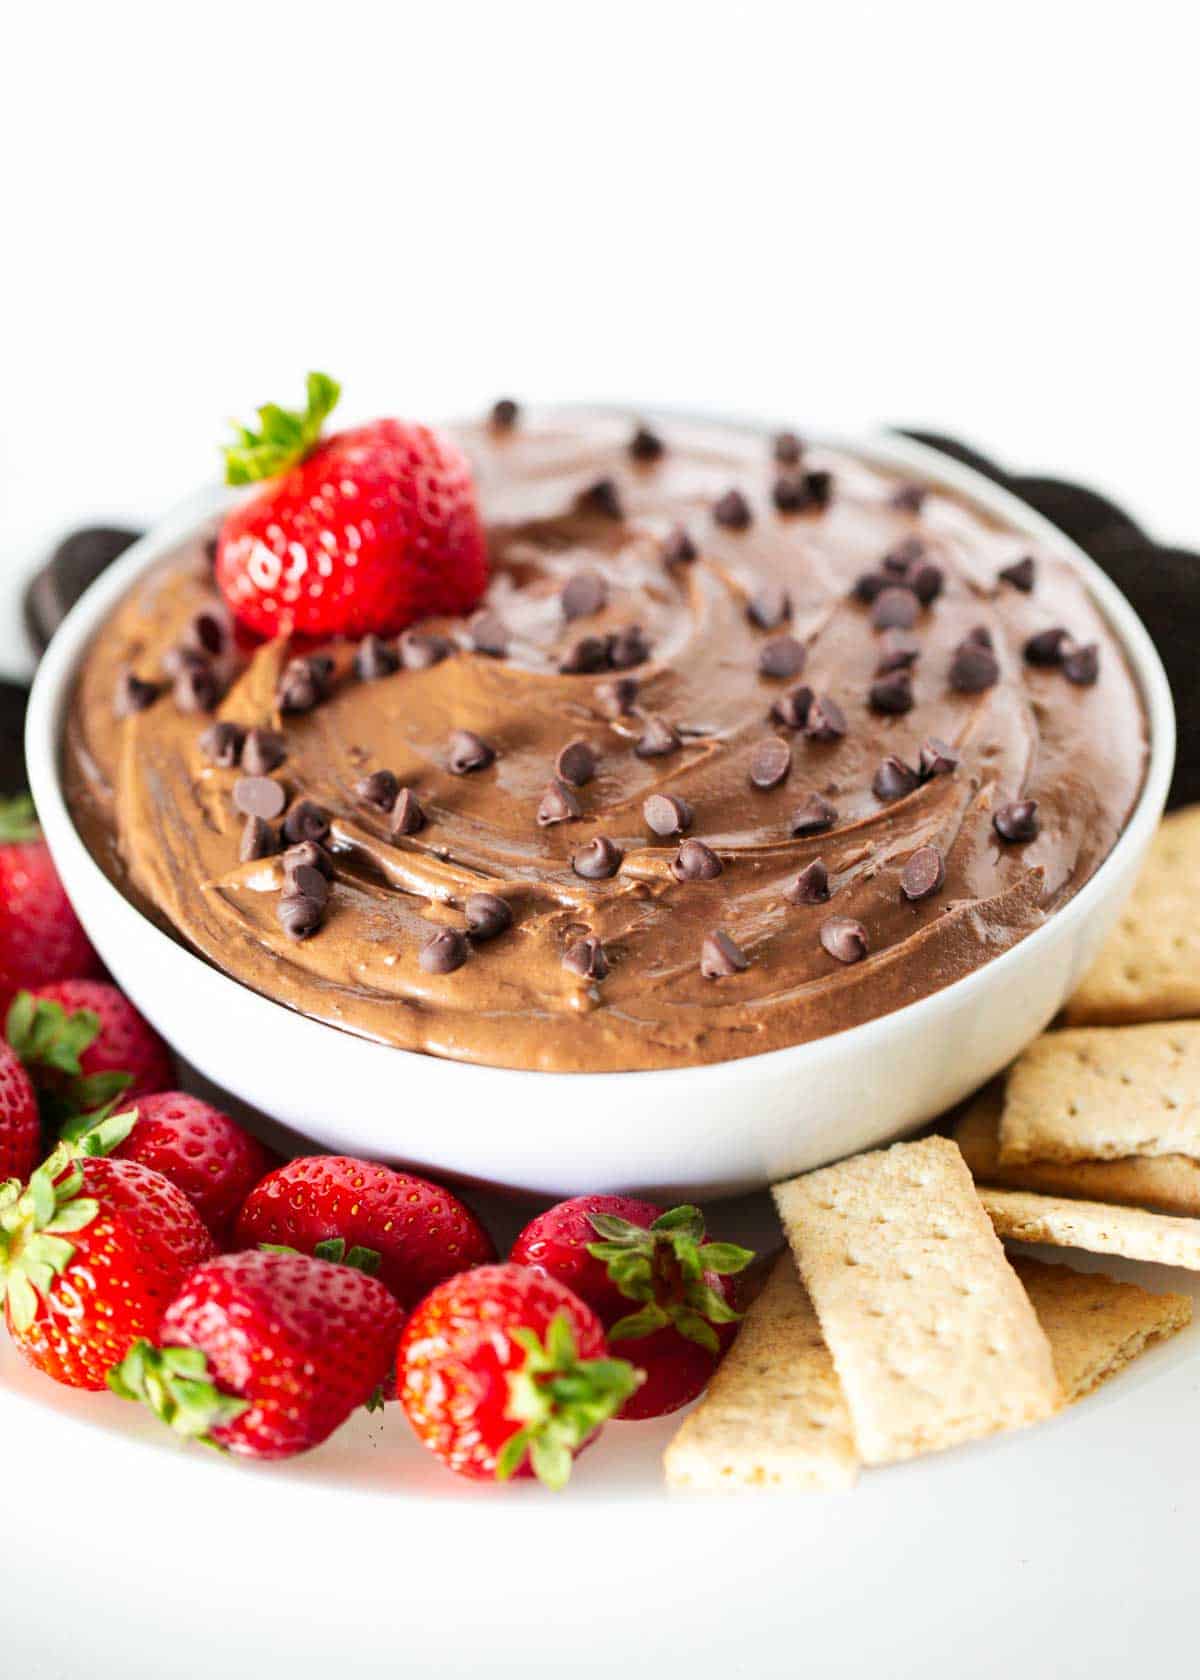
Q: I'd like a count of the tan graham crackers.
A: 7